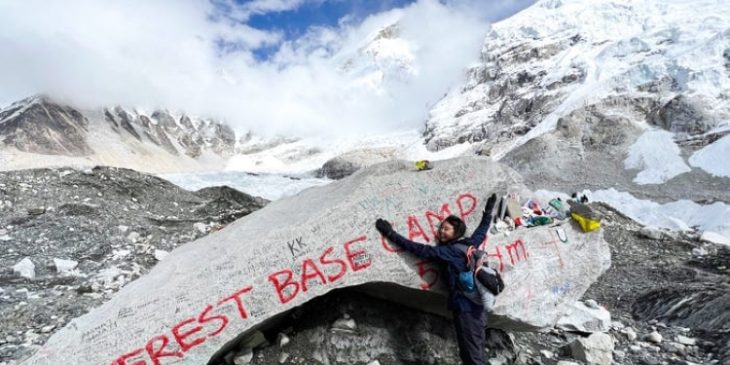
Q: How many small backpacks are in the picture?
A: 1